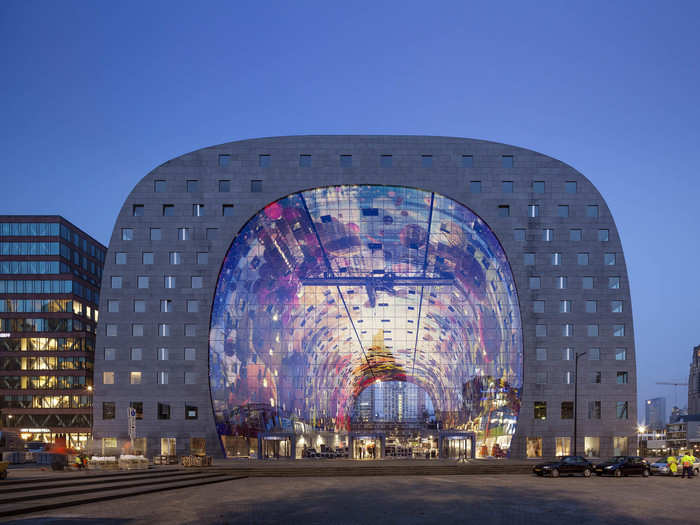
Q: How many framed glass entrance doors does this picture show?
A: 3